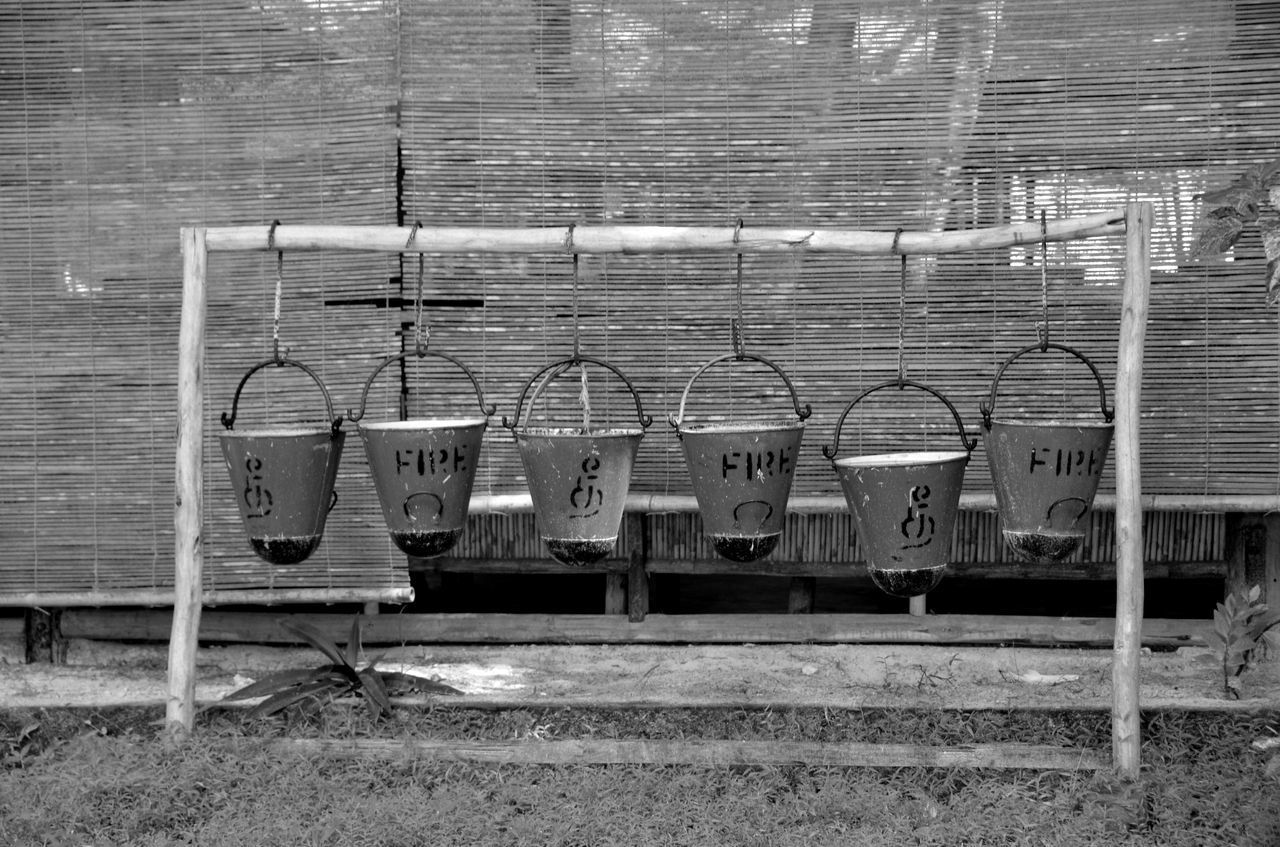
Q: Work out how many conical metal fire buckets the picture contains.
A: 6